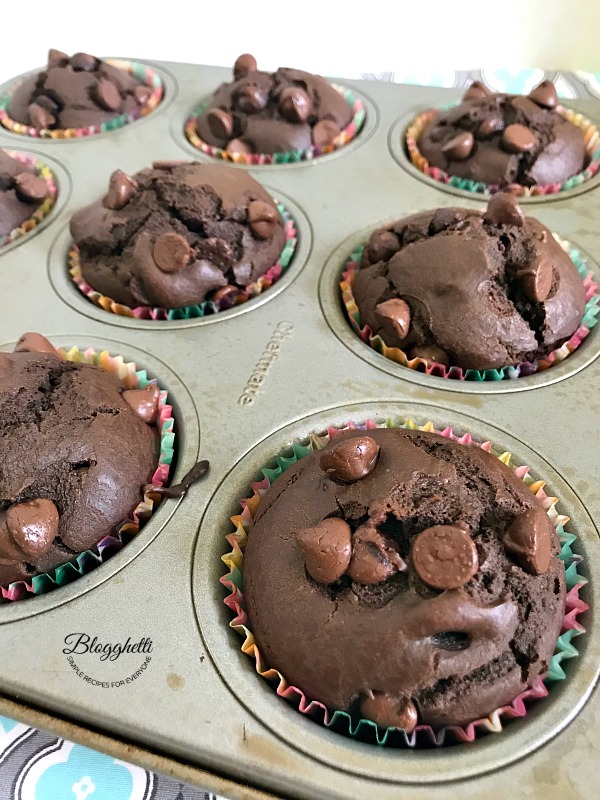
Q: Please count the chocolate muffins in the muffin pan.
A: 8